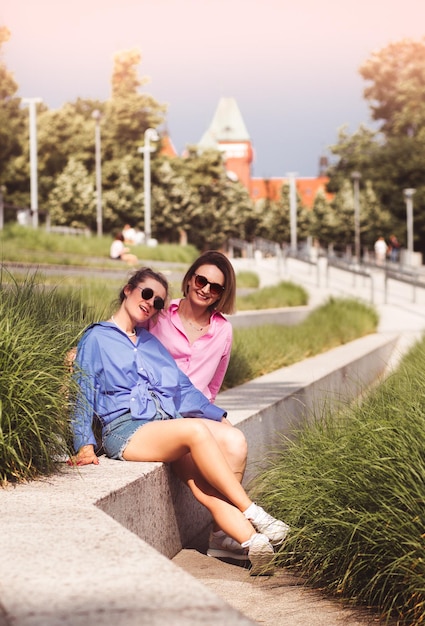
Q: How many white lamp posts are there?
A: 6